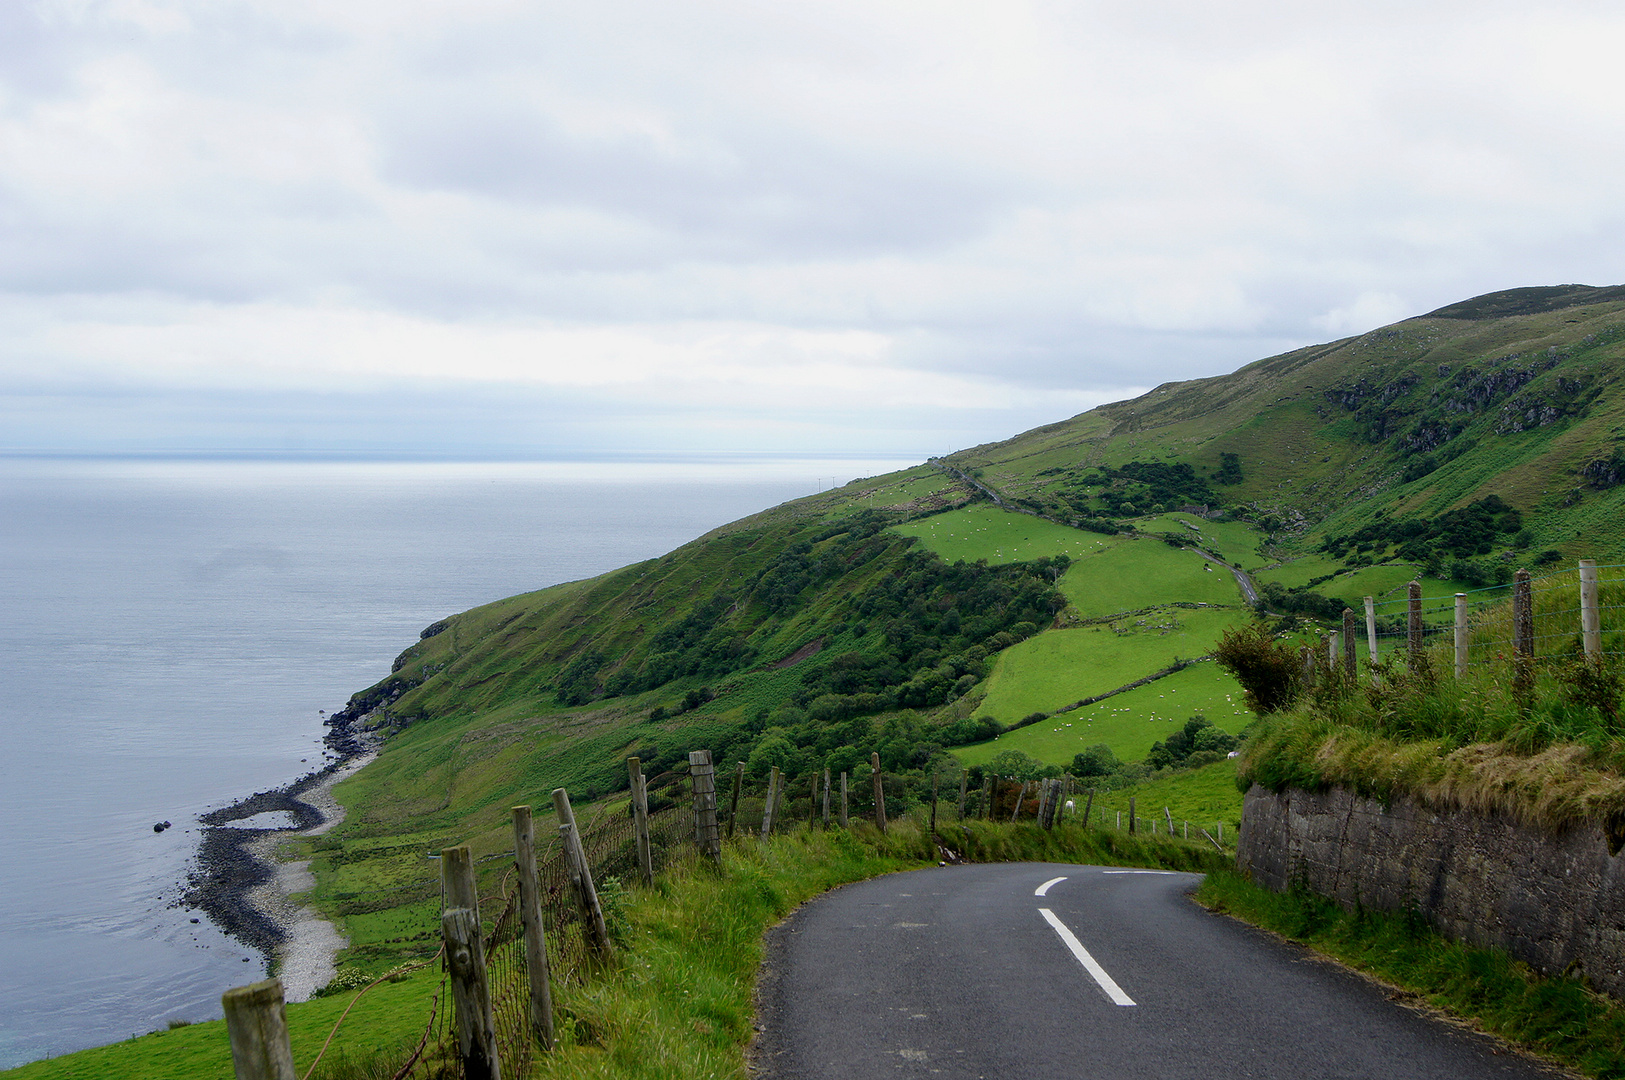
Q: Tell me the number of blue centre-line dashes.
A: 0